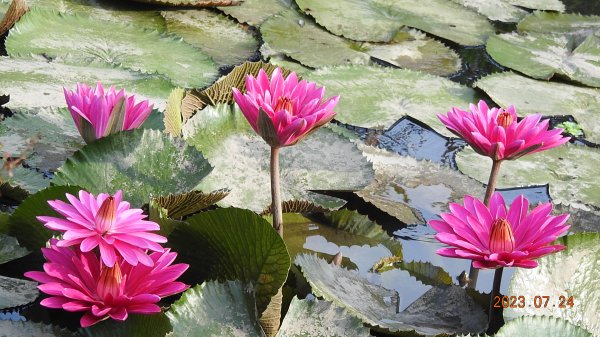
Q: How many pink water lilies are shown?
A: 6